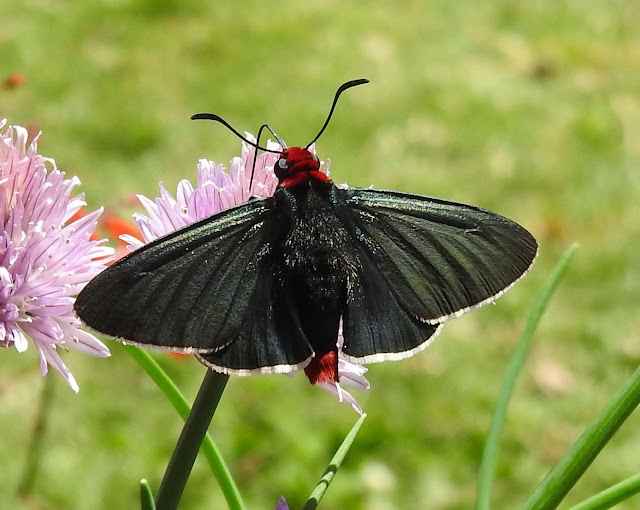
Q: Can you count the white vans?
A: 0